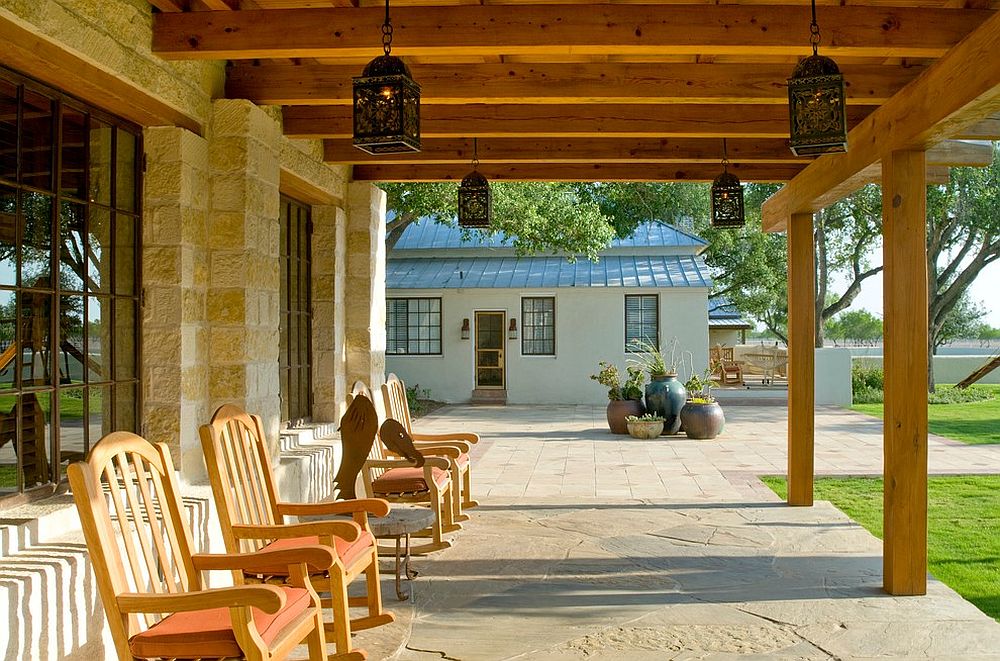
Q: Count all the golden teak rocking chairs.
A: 4